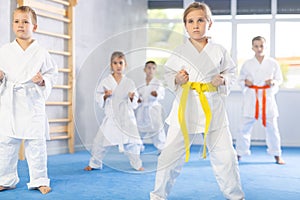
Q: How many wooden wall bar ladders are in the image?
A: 1